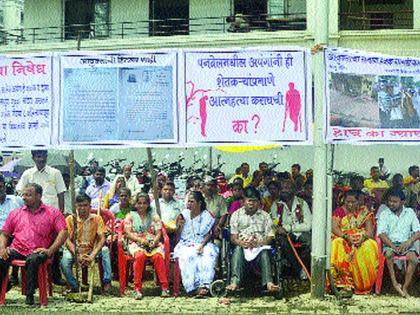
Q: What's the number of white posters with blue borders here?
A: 4